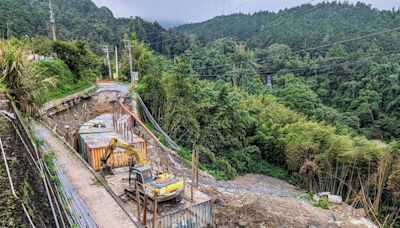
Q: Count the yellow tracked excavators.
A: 1